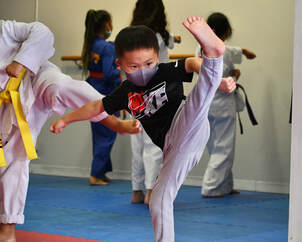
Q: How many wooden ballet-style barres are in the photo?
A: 1